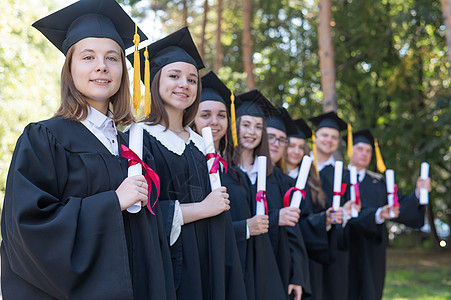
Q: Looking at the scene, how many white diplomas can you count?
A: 8